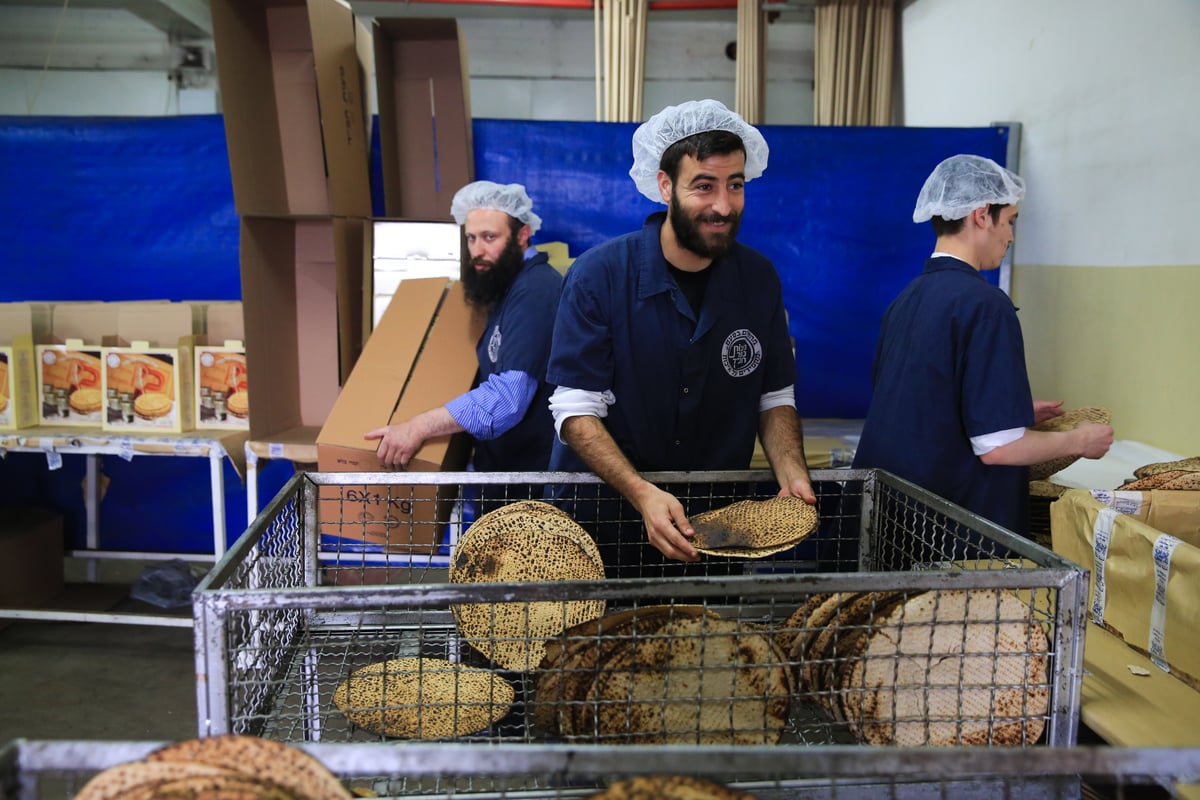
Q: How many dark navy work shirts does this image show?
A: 3